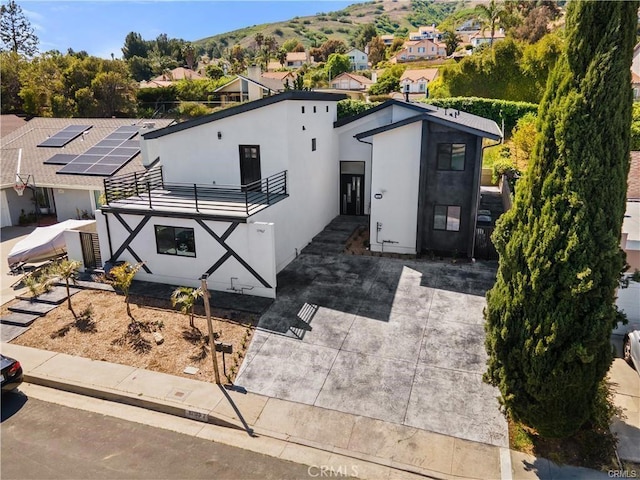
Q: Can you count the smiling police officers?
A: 0